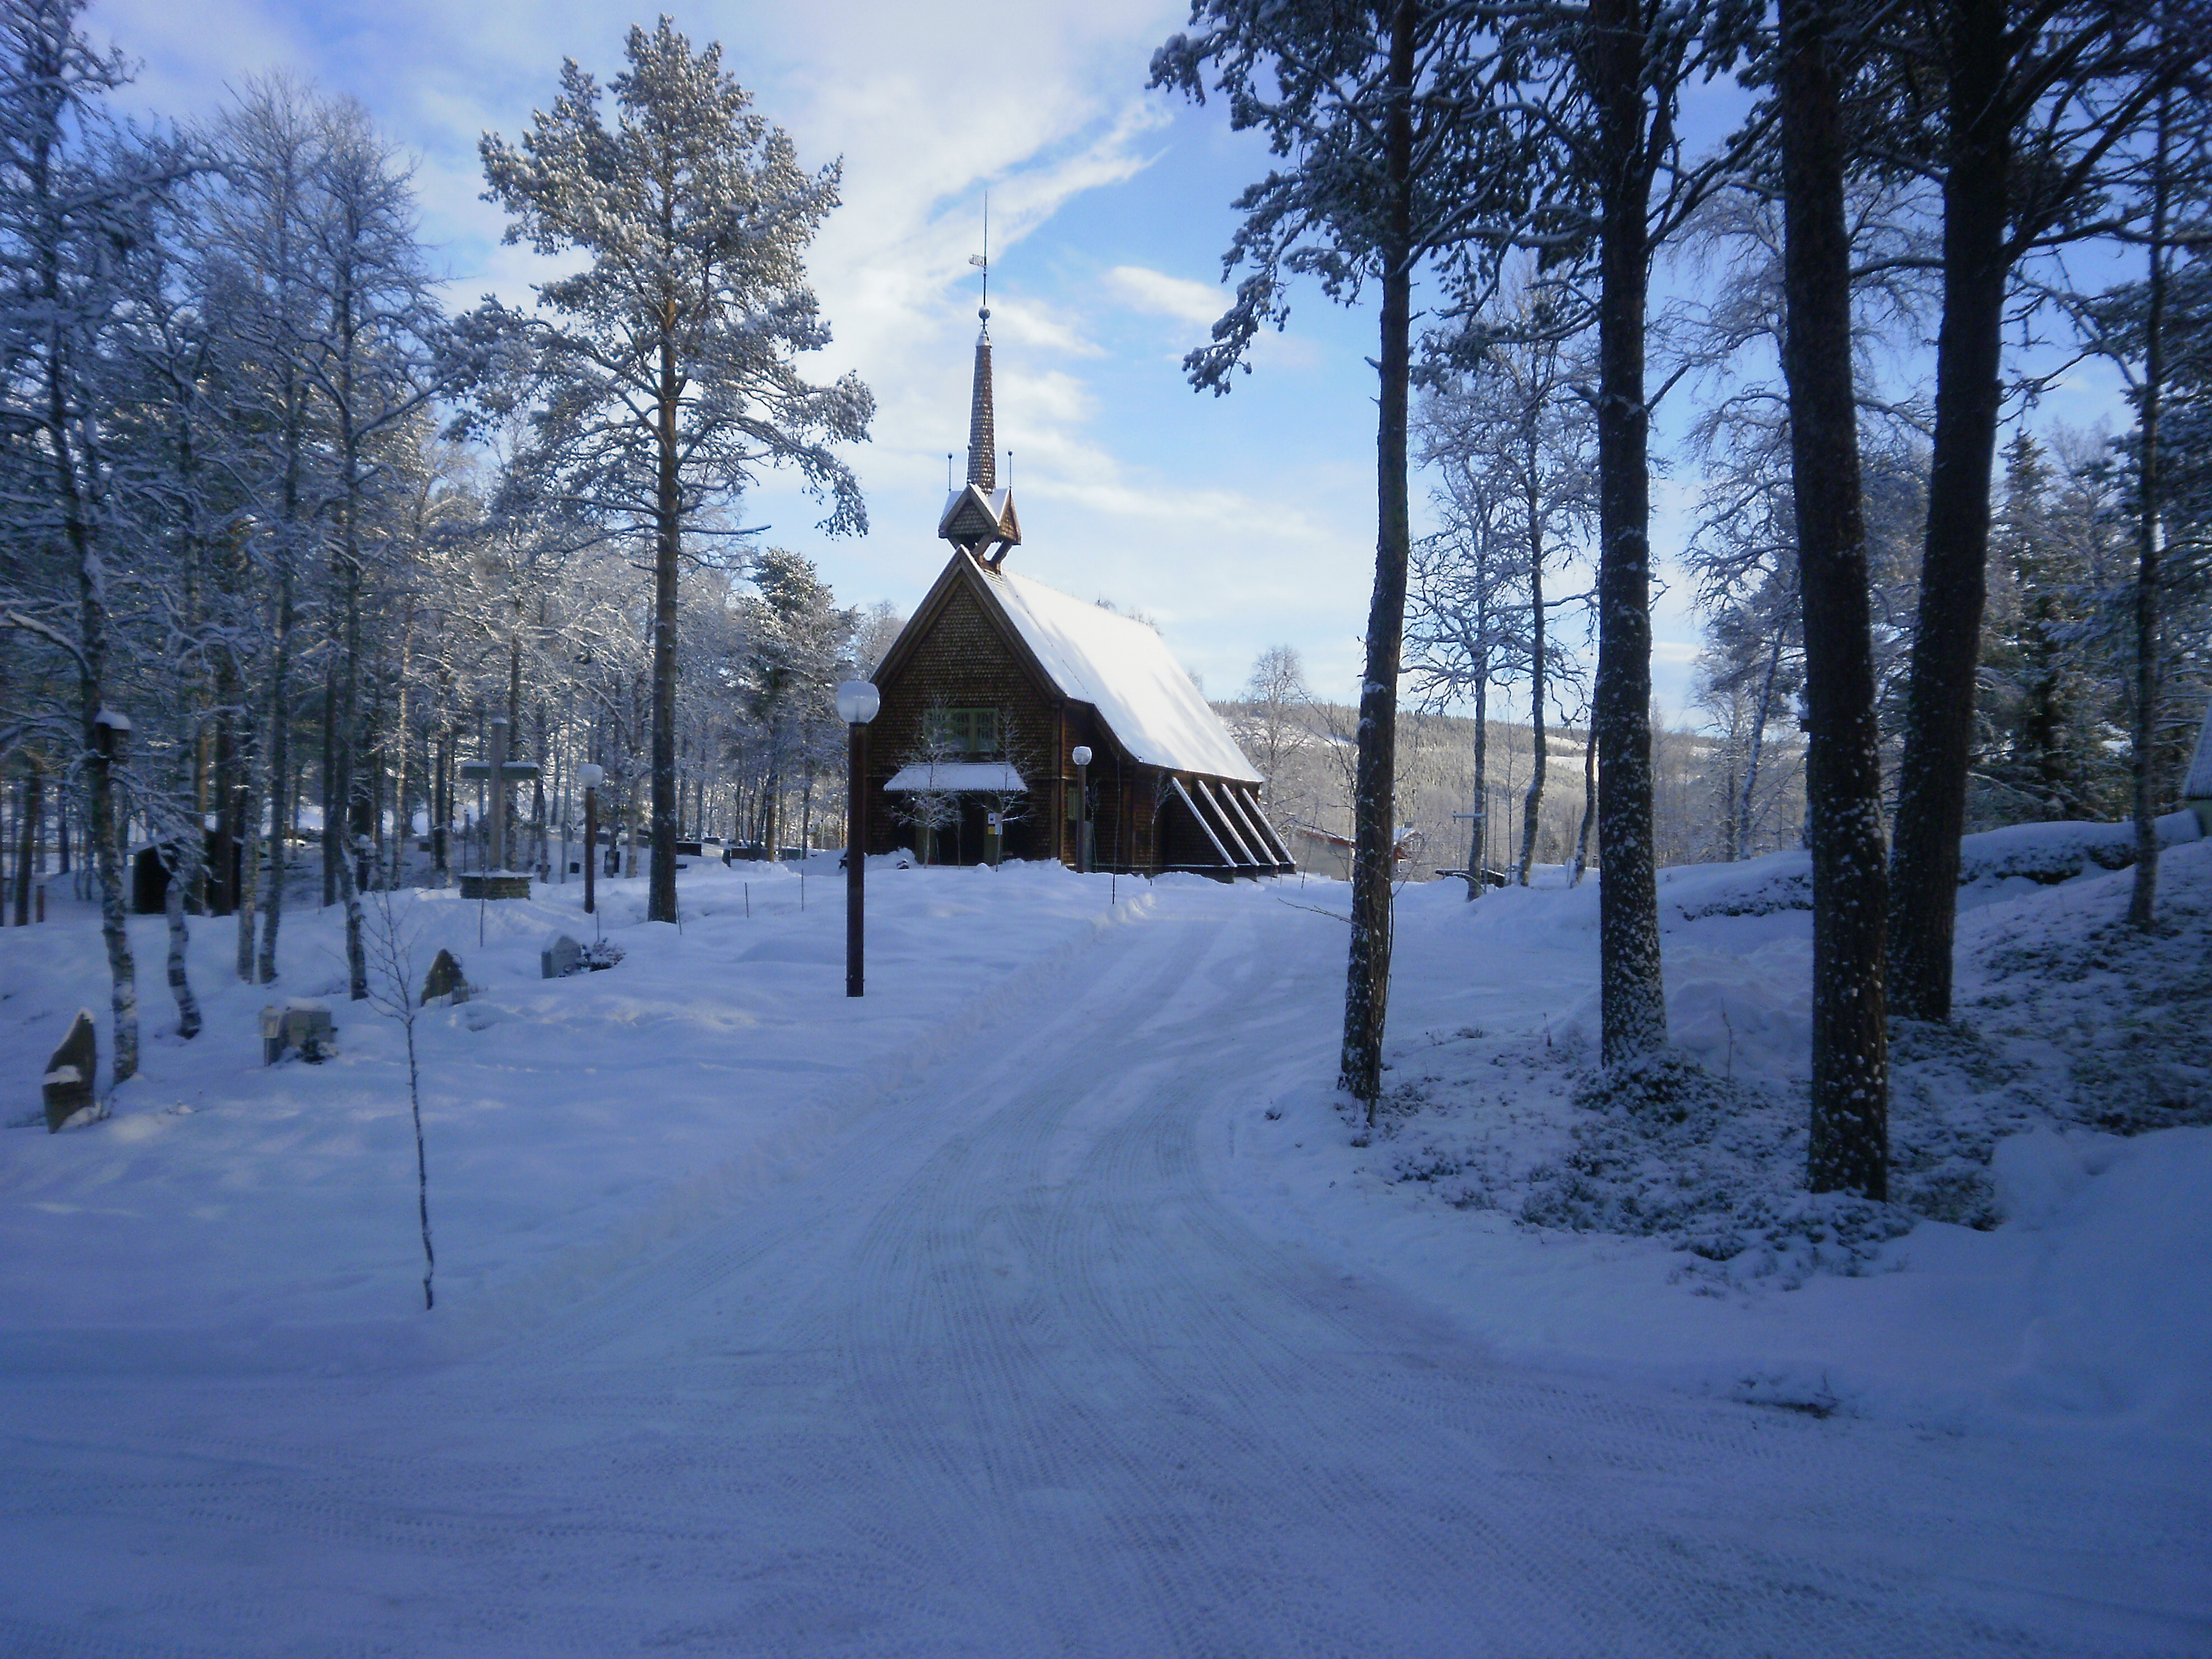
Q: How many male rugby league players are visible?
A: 0